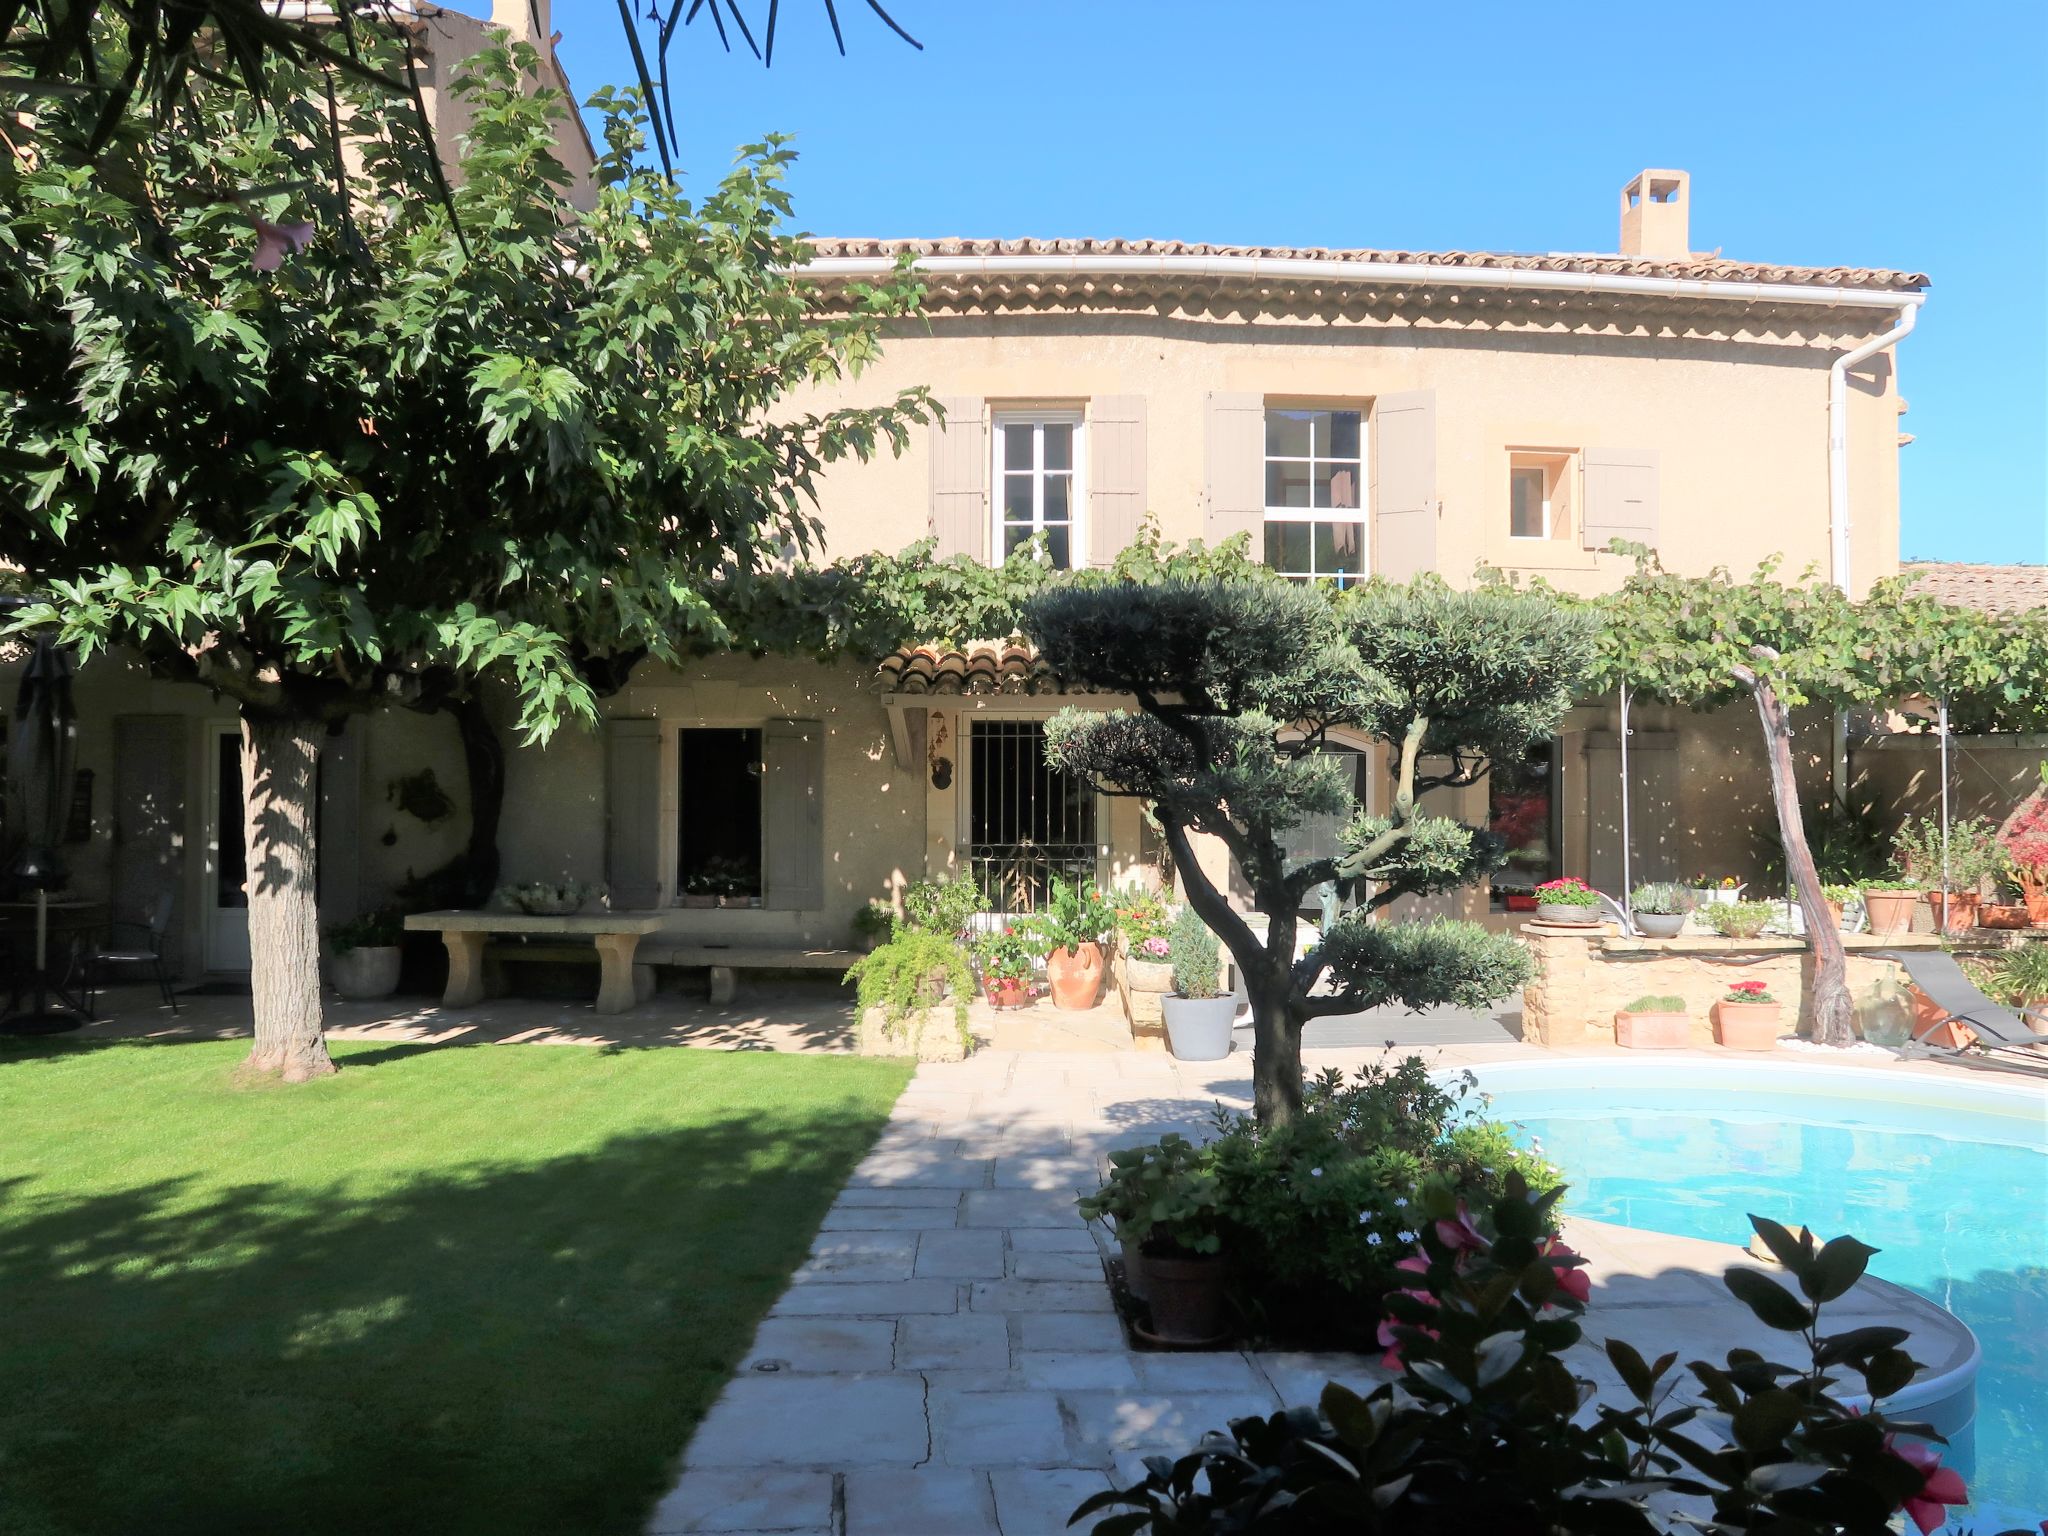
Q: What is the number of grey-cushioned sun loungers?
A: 1